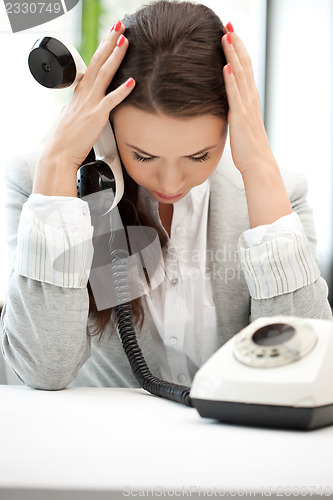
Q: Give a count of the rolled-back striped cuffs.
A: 2